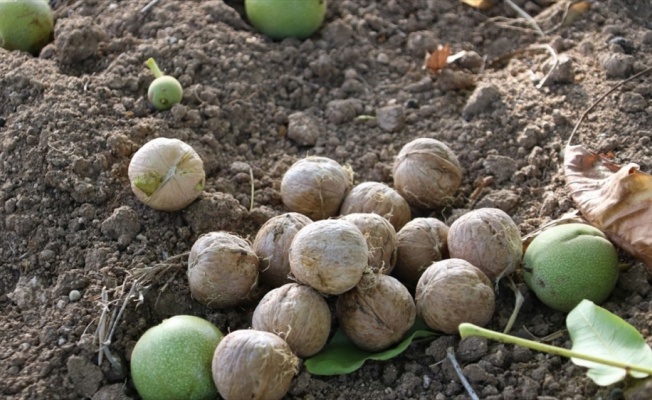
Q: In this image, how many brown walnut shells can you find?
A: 14